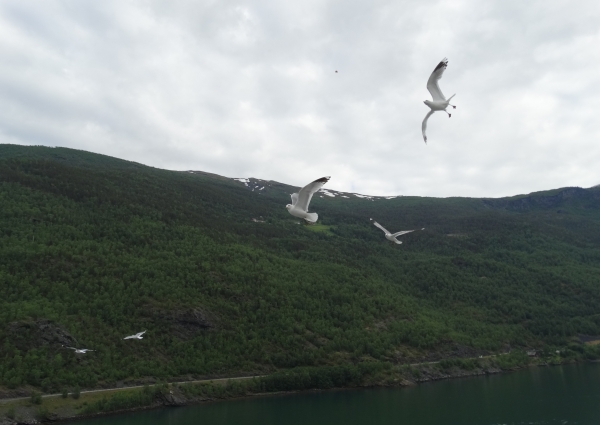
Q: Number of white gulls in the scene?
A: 5